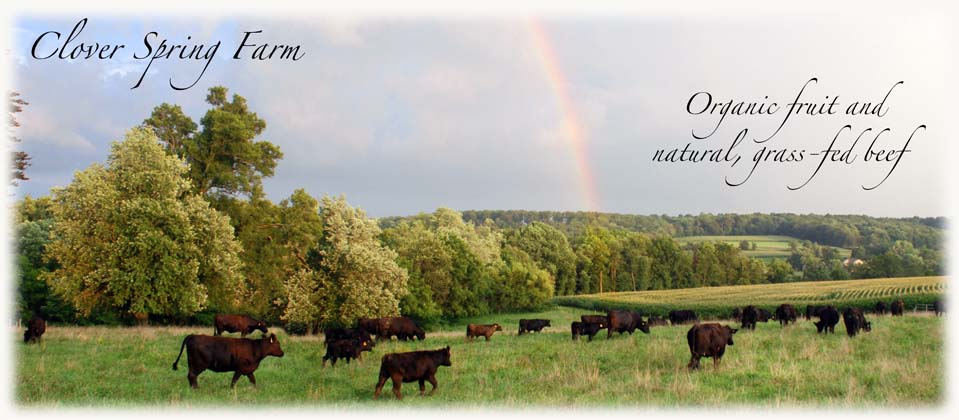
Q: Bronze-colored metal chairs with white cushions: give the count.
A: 0